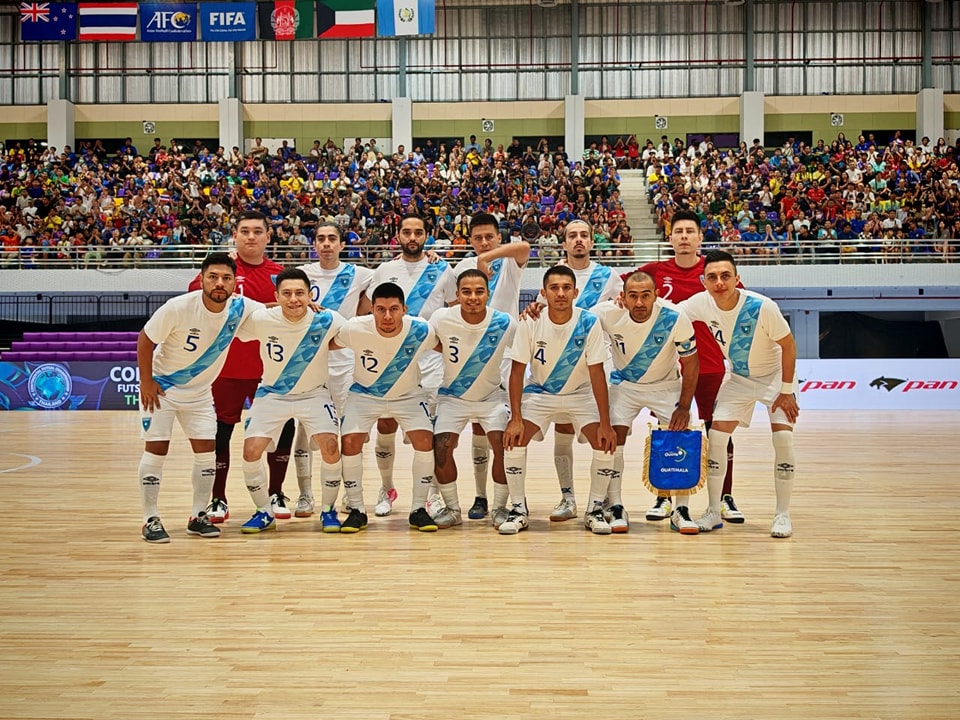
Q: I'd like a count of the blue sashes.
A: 11